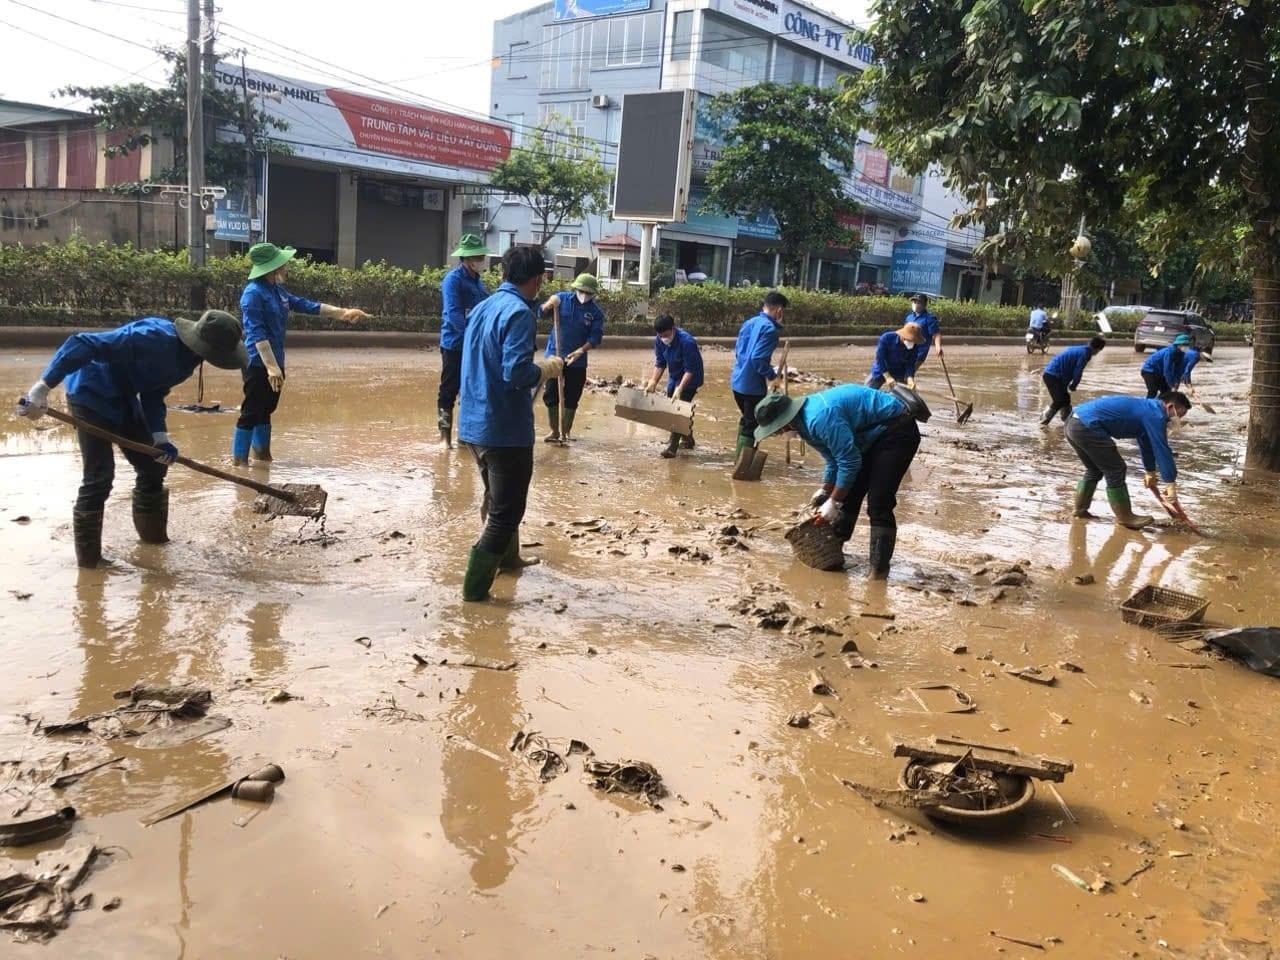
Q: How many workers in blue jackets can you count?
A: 14